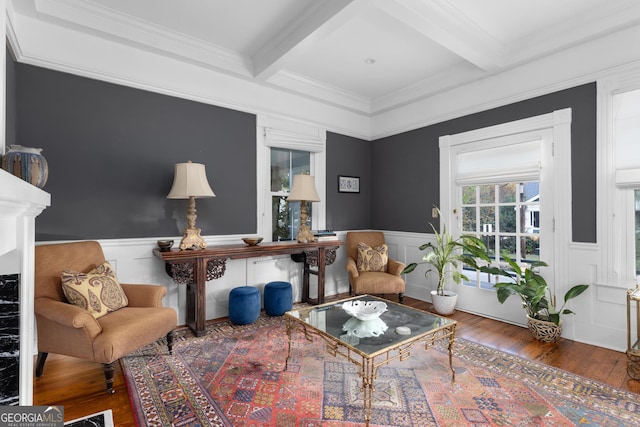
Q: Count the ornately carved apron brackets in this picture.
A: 4